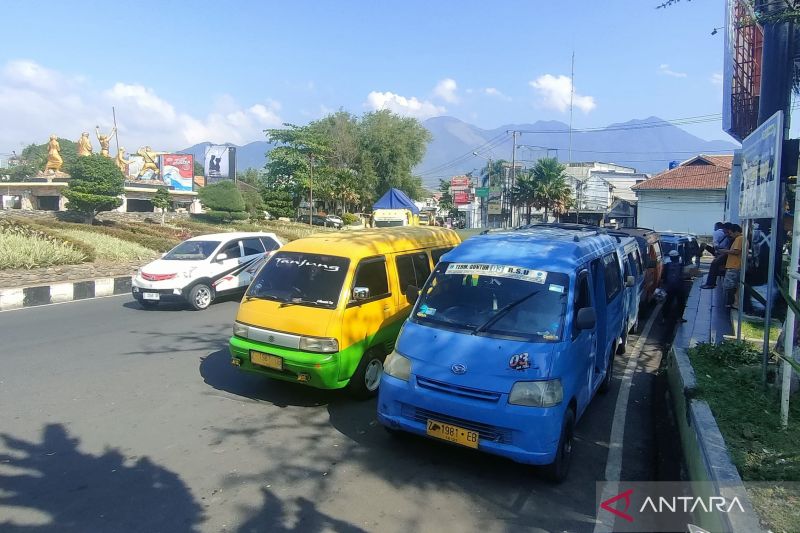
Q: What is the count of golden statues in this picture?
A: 5